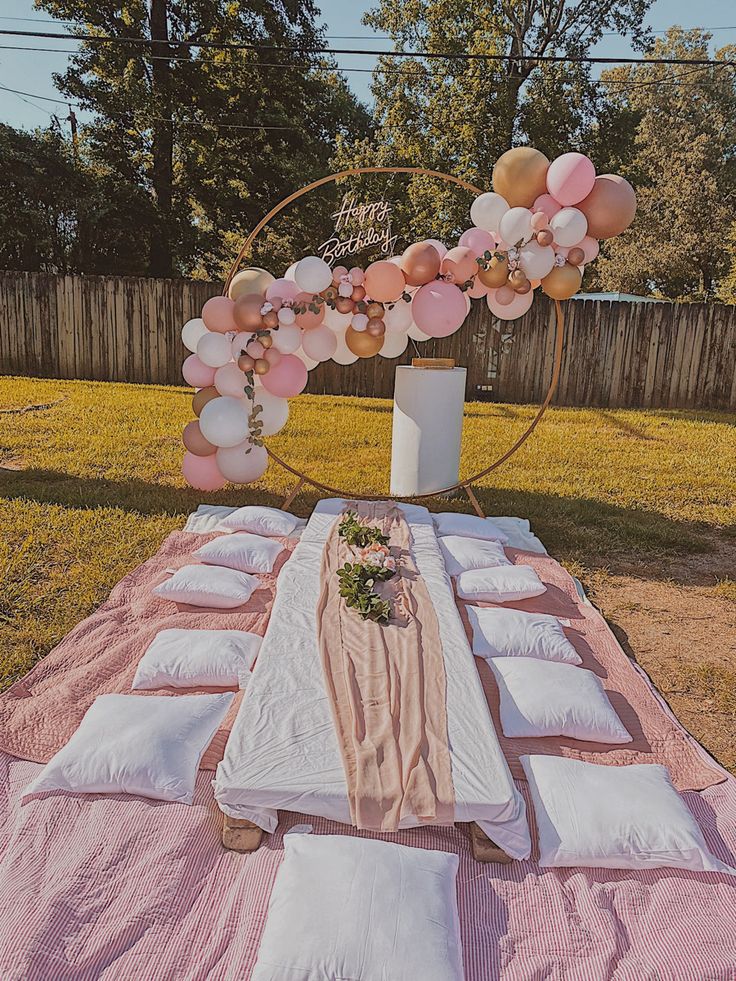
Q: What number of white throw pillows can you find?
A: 12